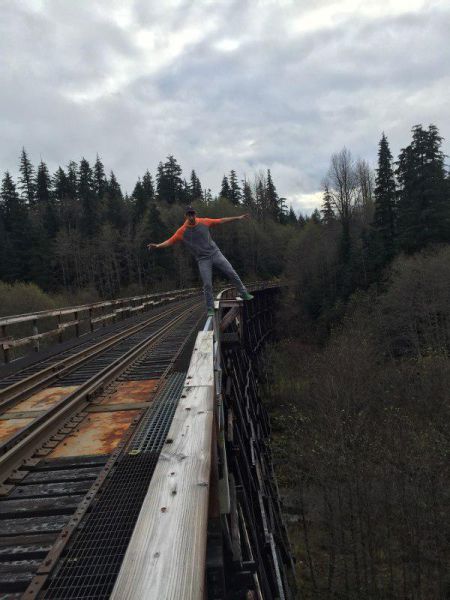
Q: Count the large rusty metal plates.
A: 4